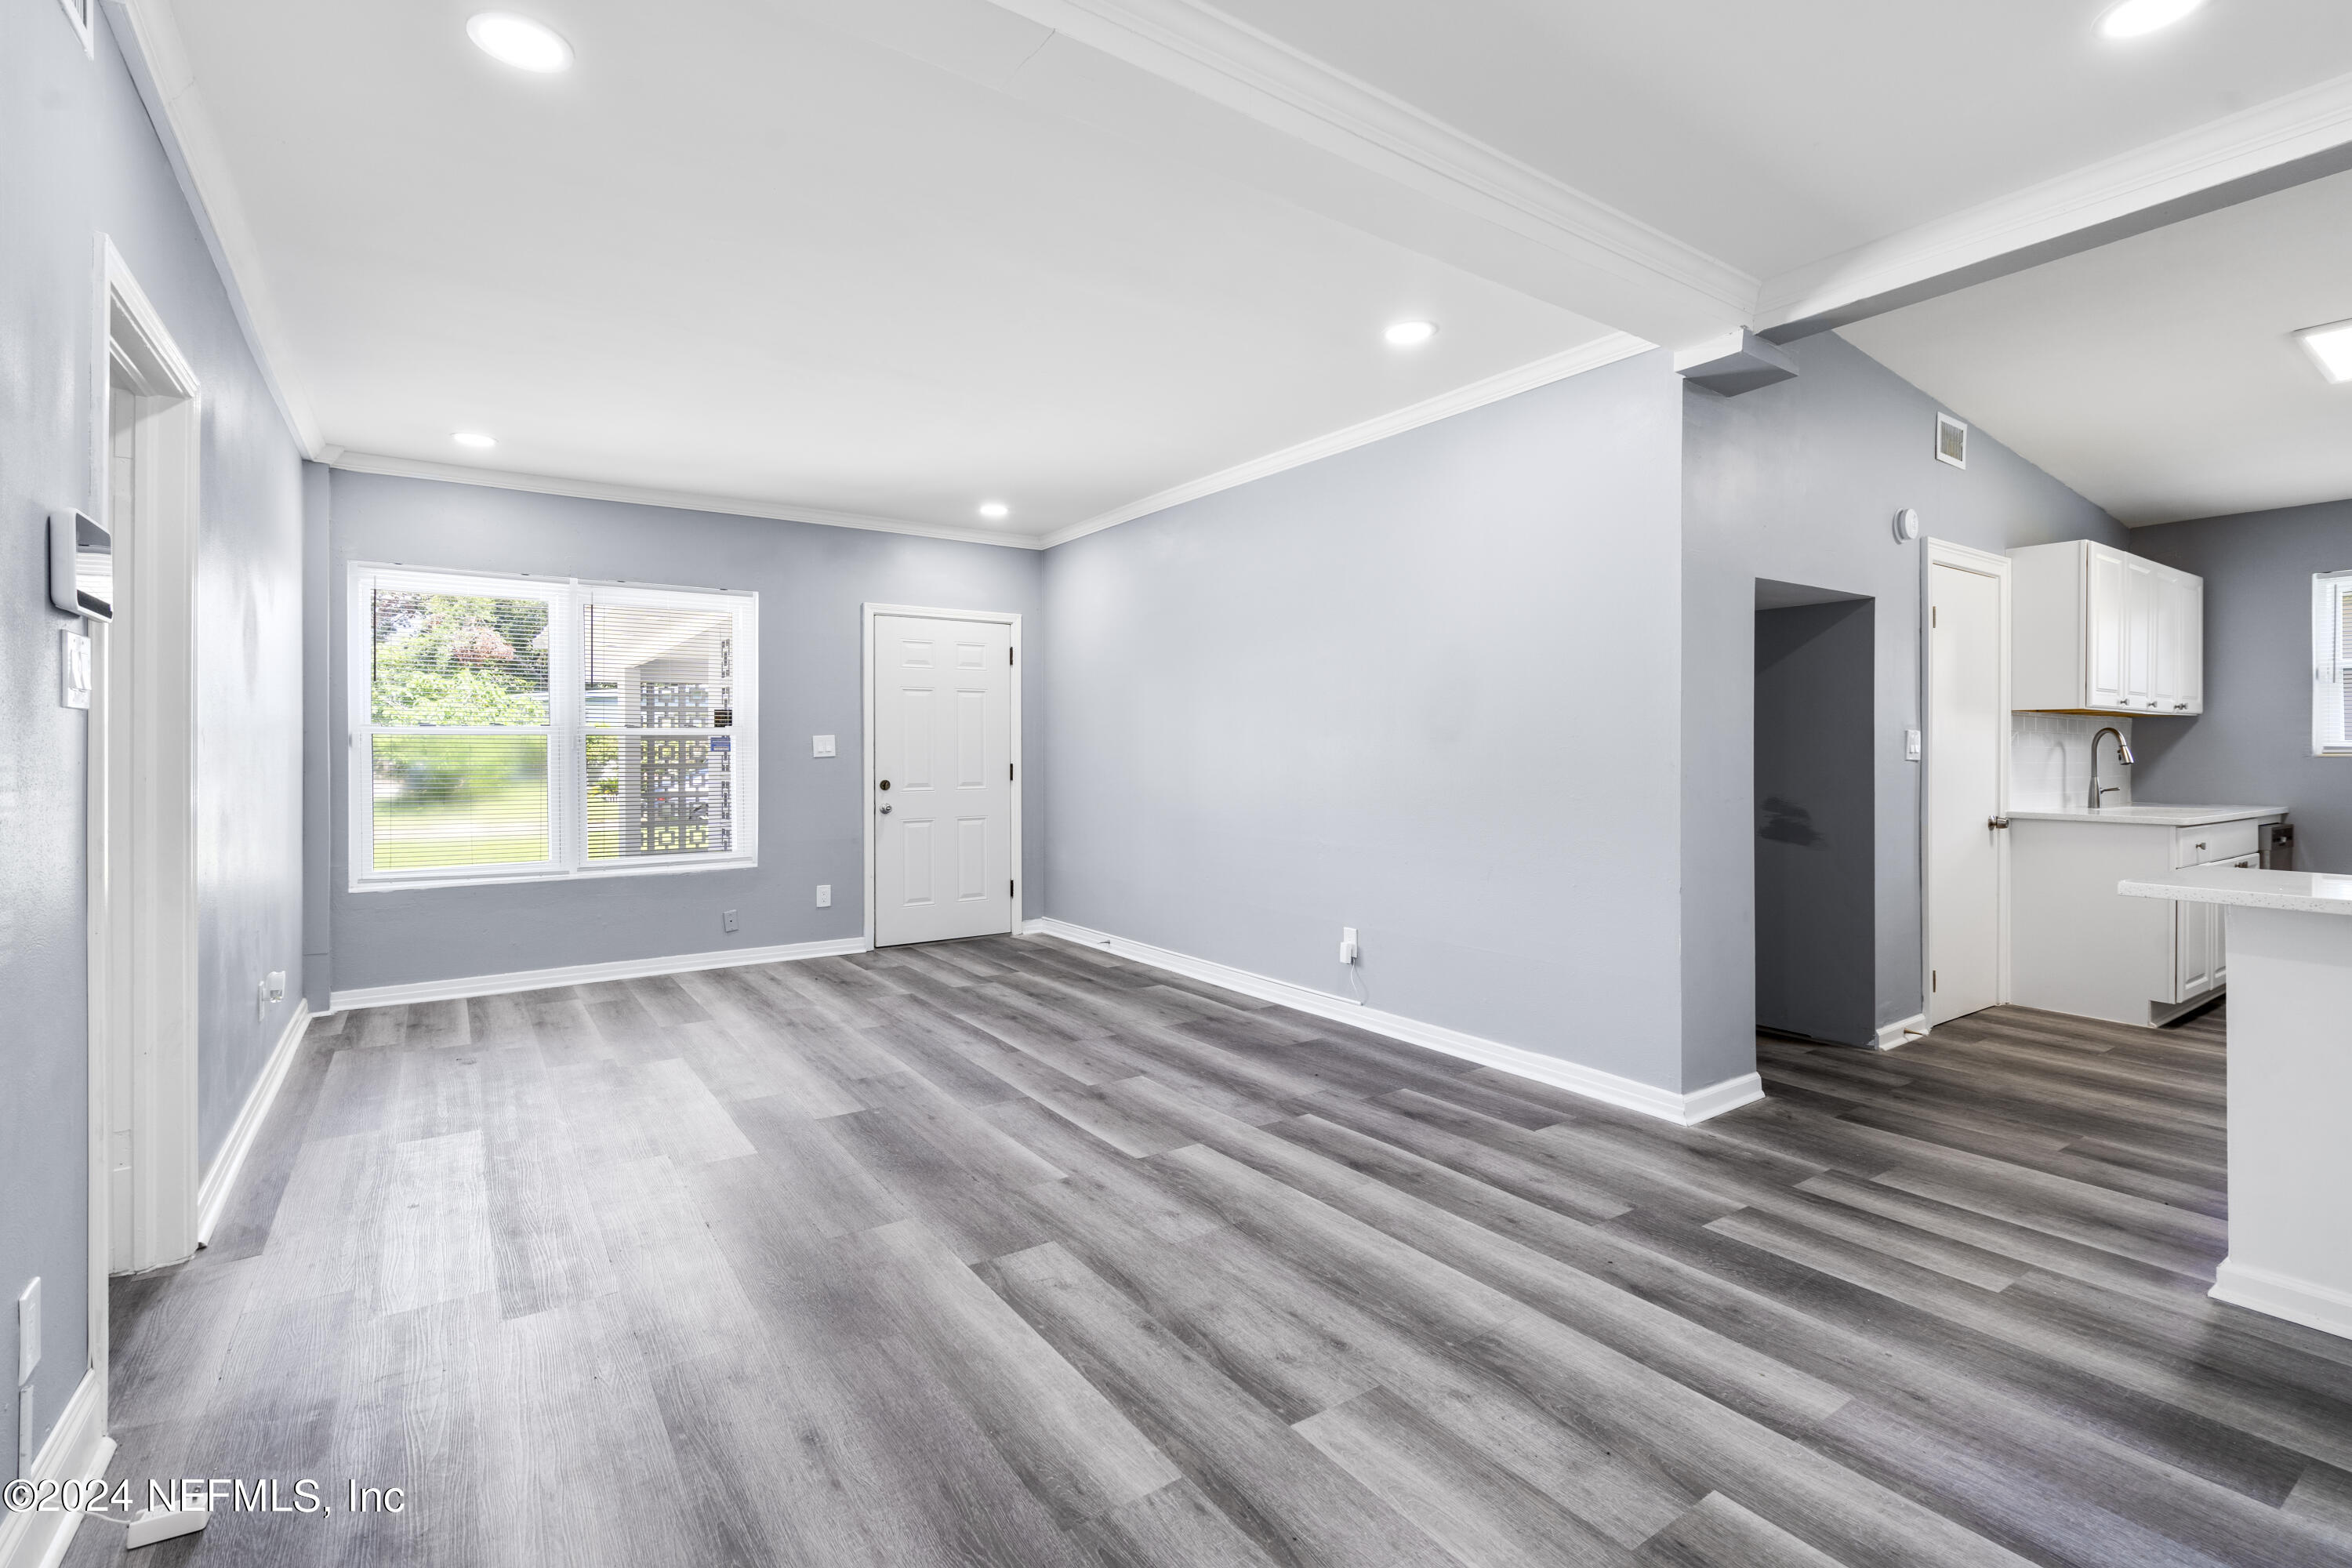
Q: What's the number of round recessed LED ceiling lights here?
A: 5